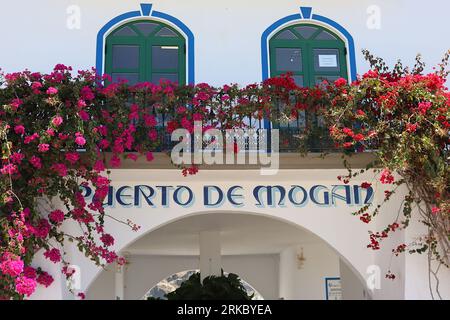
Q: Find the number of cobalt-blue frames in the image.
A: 2